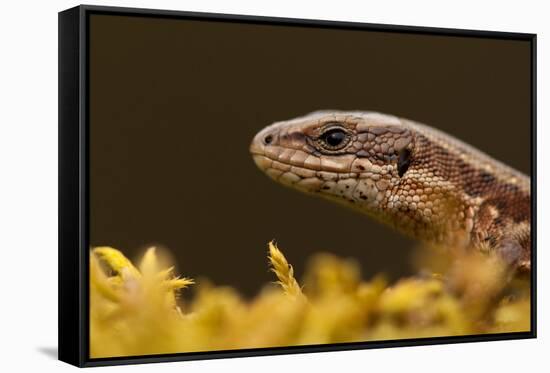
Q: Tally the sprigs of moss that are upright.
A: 1